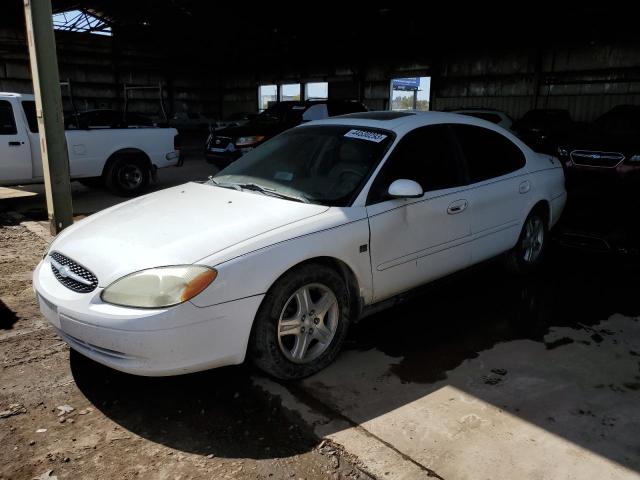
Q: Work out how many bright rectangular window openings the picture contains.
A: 4